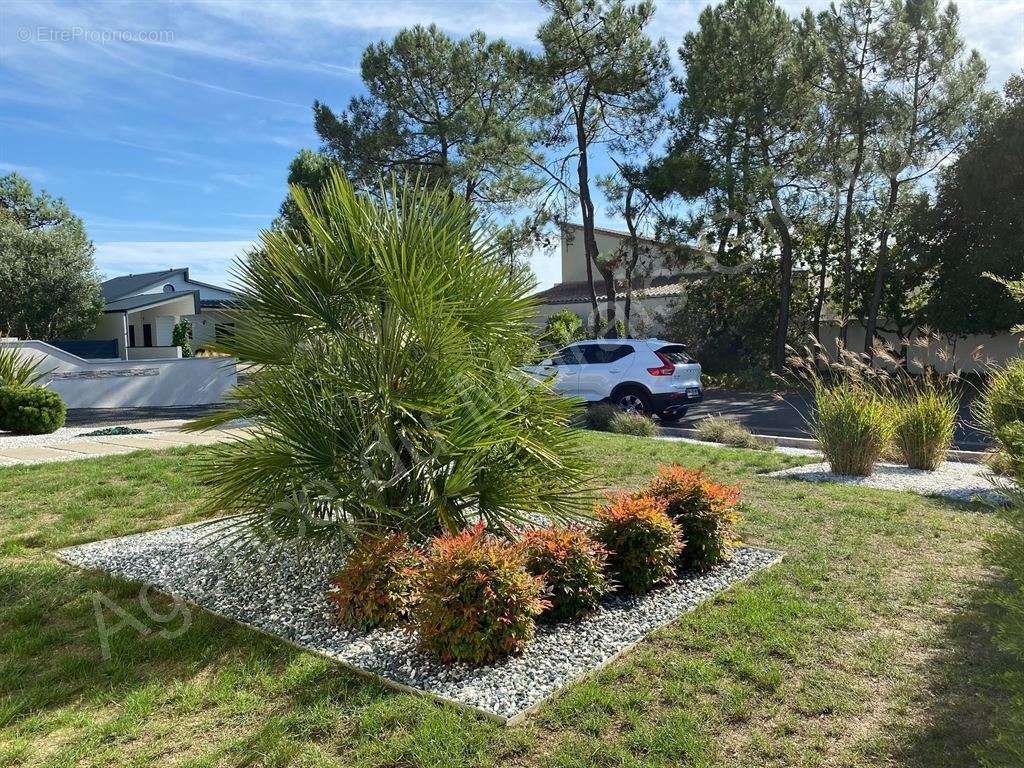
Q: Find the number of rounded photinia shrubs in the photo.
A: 5